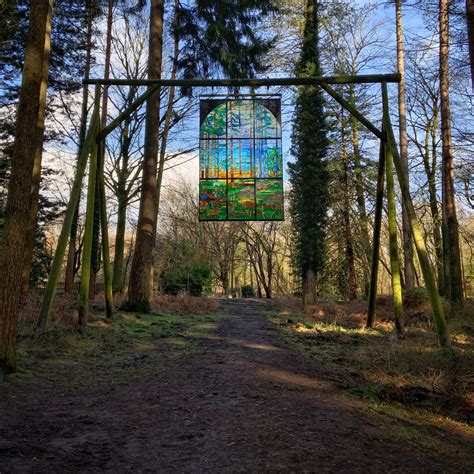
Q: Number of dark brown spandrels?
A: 2